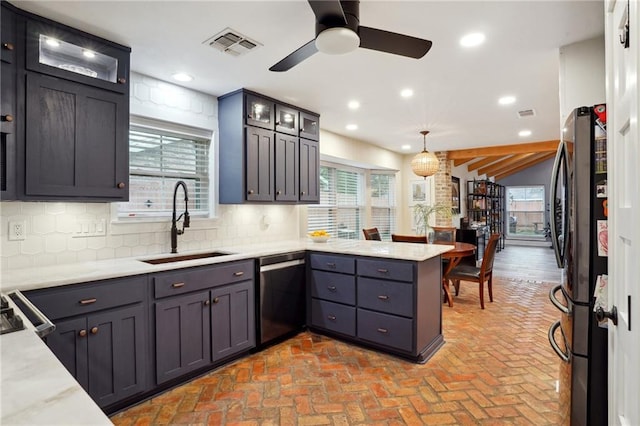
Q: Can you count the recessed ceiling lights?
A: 8